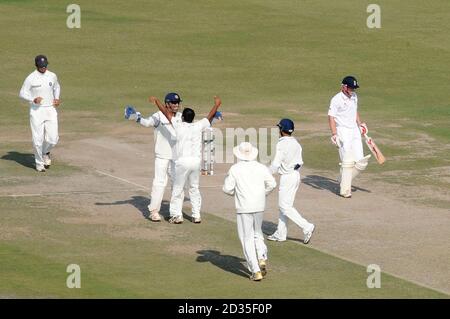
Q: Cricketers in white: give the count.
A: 6